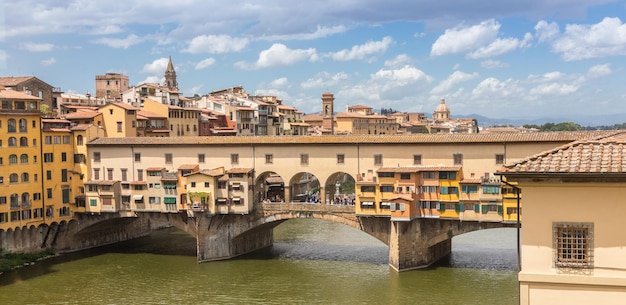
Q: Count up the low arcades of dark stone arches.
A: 1